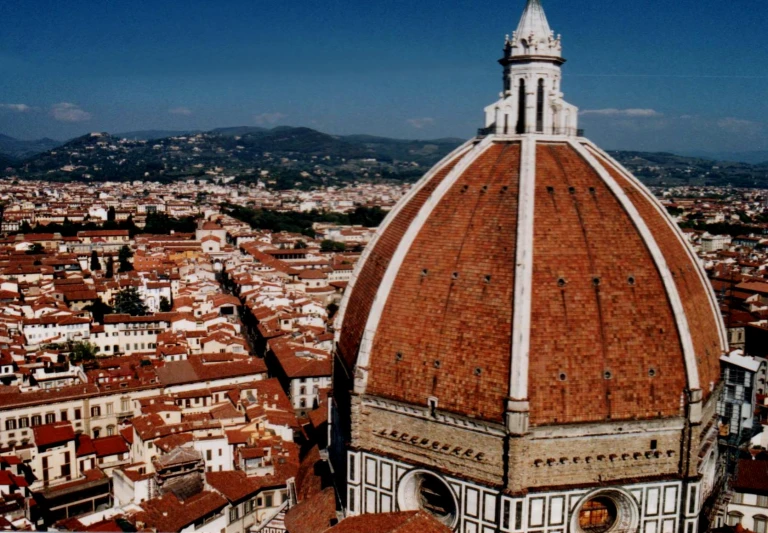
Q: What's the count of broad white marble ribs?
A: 5